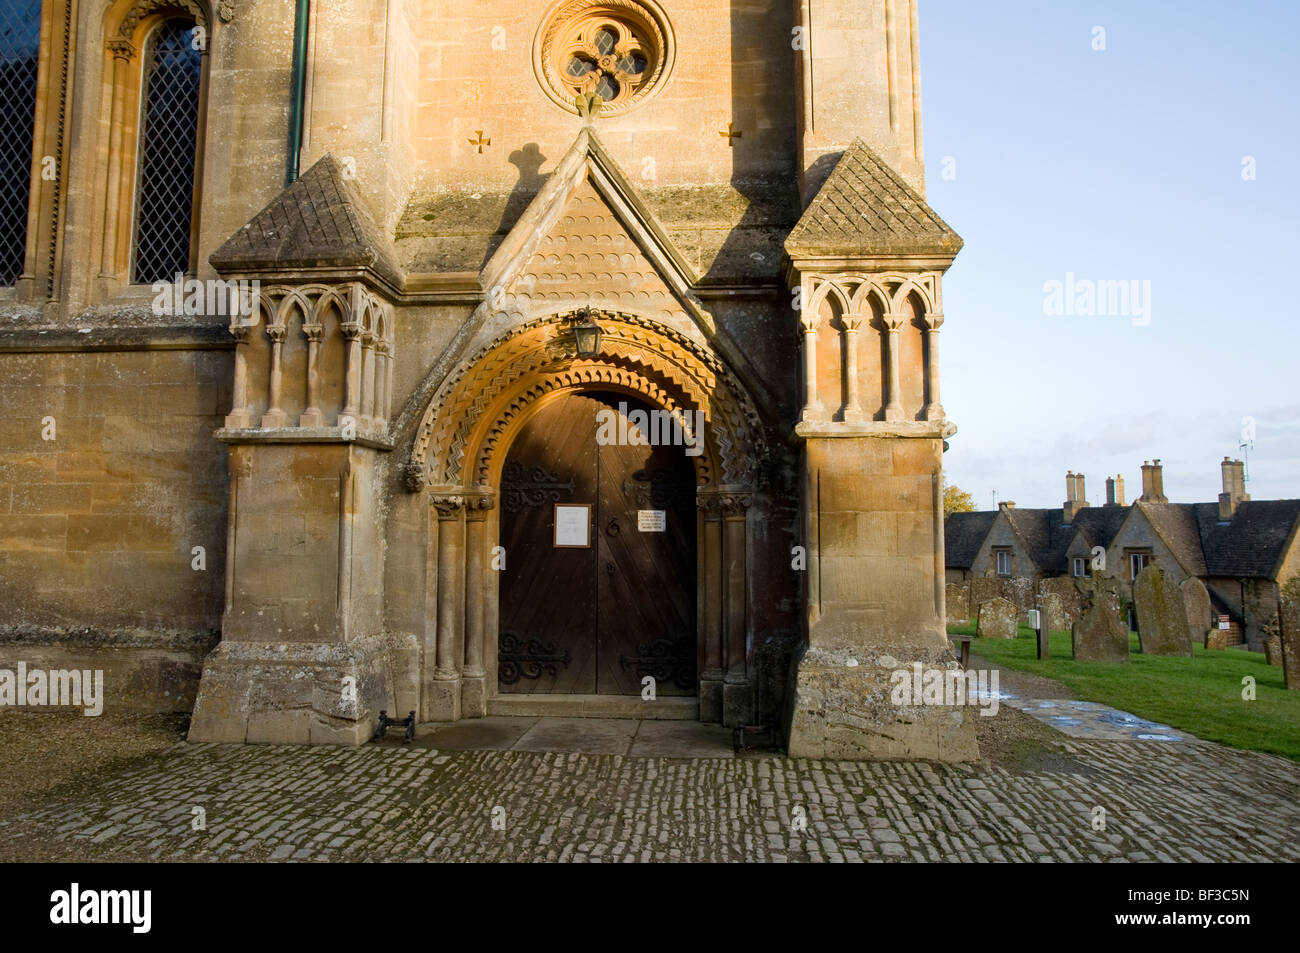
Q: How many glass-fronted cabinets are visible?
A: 0